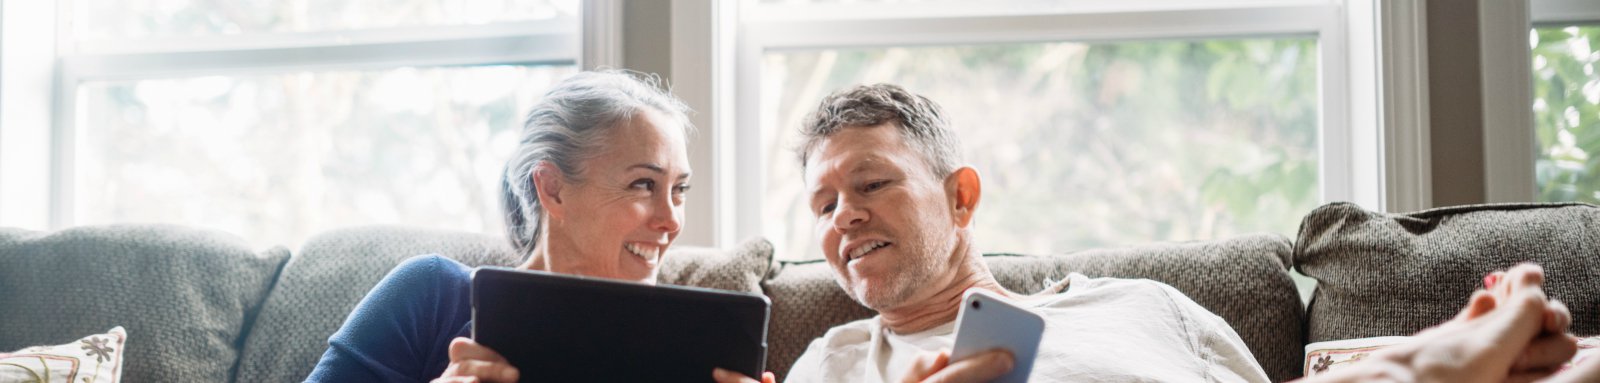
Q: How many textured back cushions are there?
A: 4